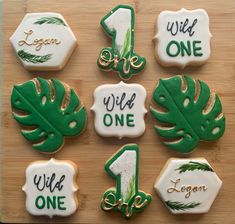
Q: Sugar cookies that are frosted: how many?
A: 9